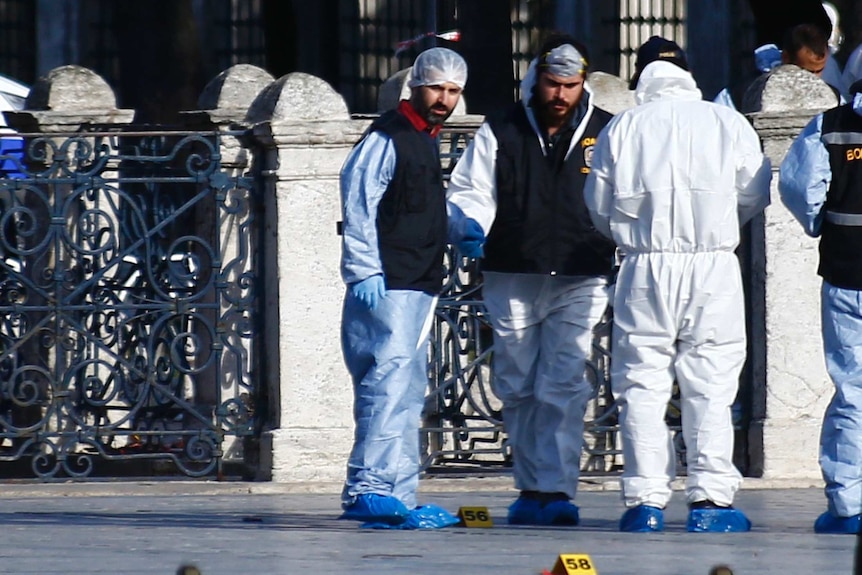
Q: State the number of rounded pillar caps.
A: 6